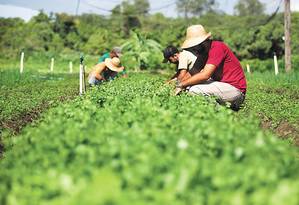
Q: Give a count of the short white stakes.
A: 6